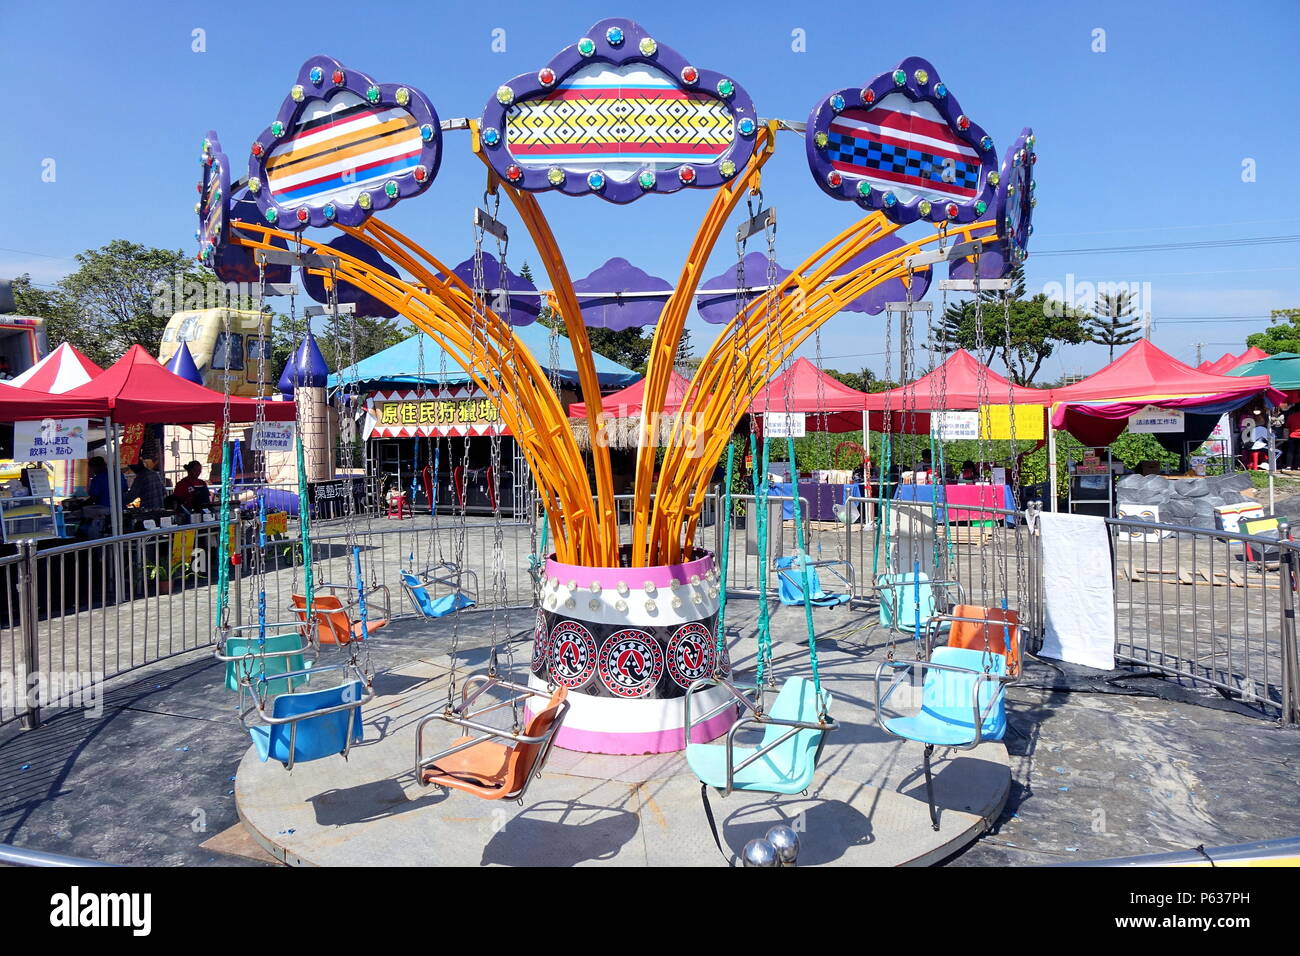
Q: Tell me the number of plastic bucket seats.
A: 10